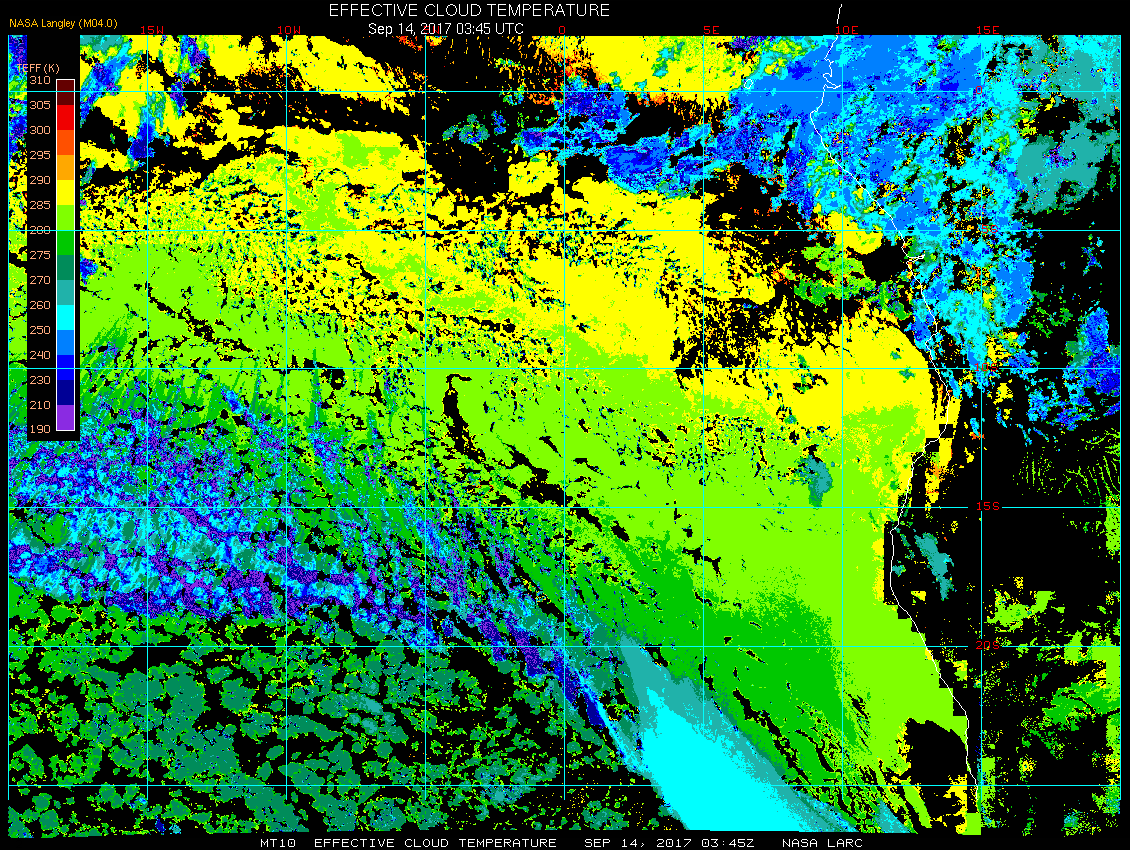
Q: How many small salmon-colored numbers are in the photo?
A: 15